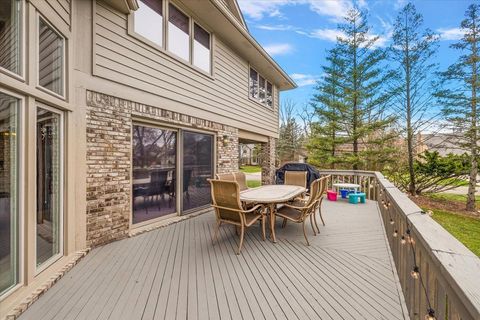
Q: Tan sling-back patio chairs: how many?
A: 6